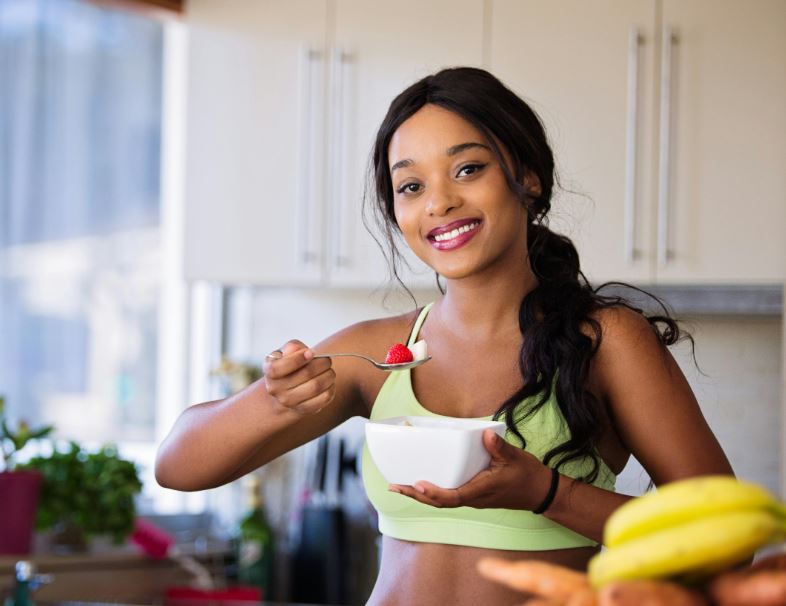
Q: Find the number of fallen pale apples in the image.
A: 0